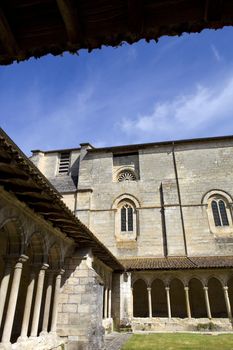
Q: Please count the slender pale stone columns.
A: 13